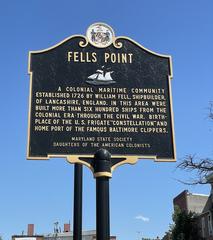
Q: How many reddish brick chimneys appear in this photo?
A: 2